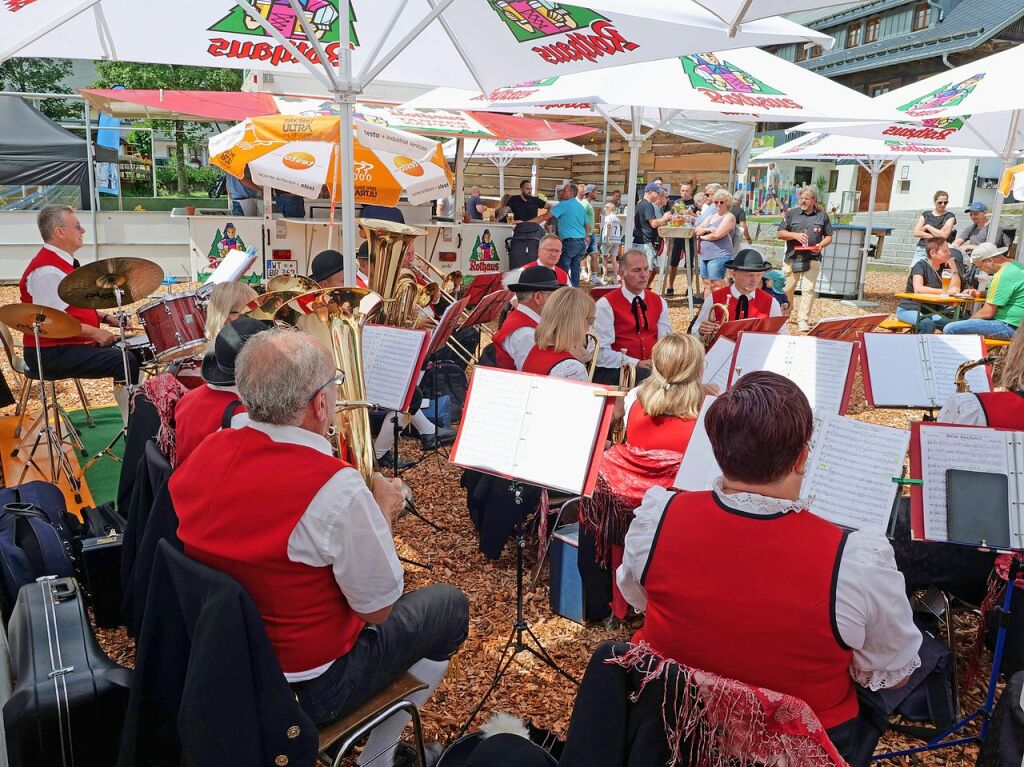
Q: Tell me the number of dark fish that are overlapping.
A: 0